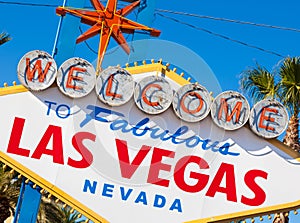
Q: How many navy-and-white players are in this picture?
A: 0